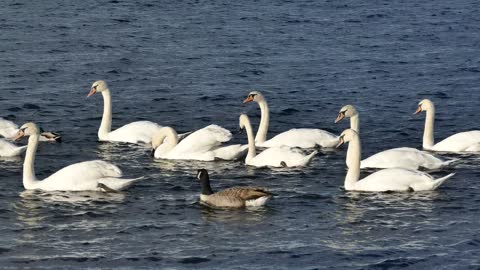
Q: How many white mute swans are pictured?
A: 10